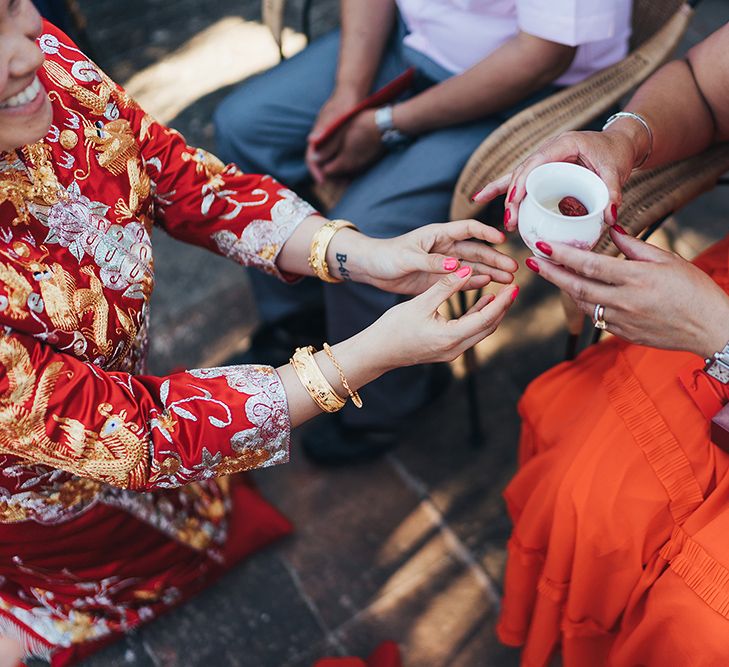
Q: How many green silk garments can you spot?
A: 0